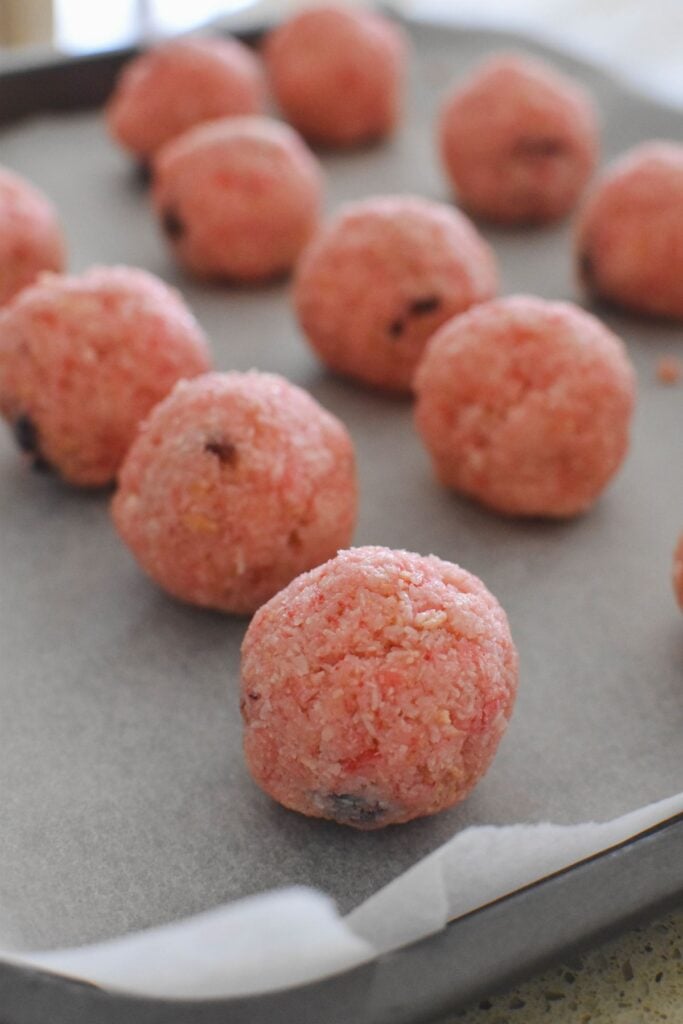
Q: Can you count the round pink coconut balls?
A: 12